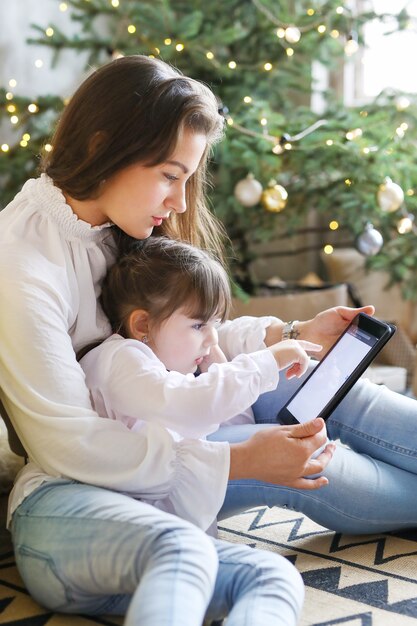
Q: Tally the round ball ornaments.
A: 4